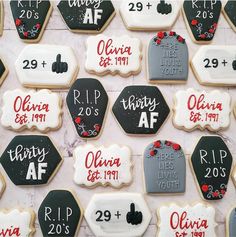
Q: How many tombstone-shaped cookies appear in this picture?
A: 2